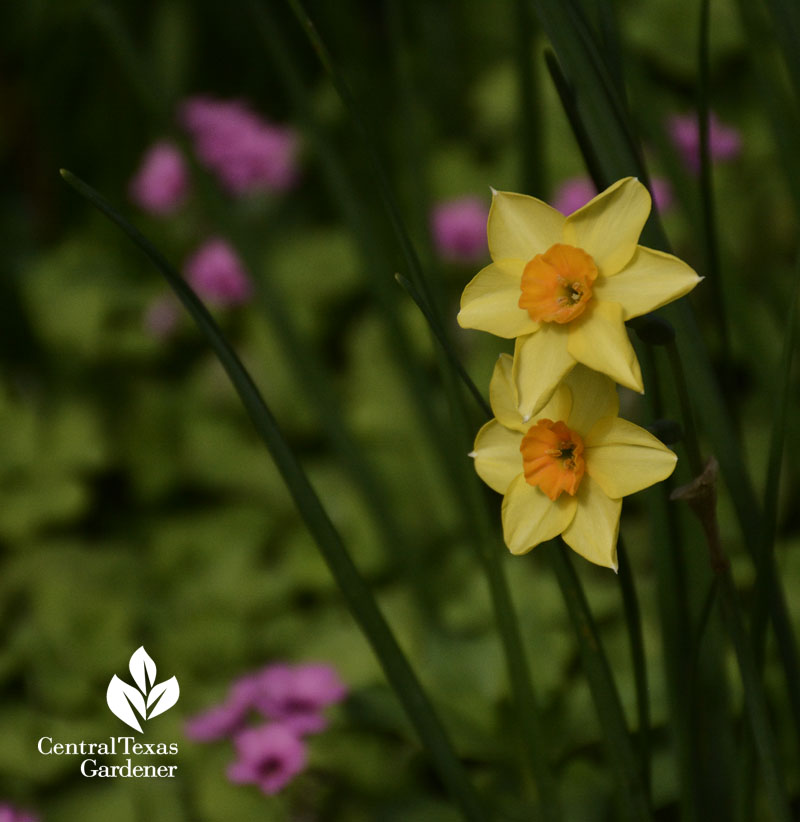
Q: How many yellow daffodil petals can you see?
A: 12